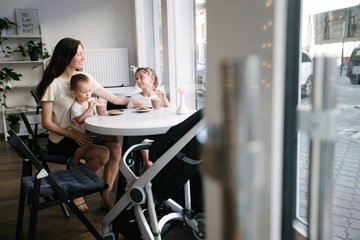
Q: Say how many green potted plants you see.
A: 4